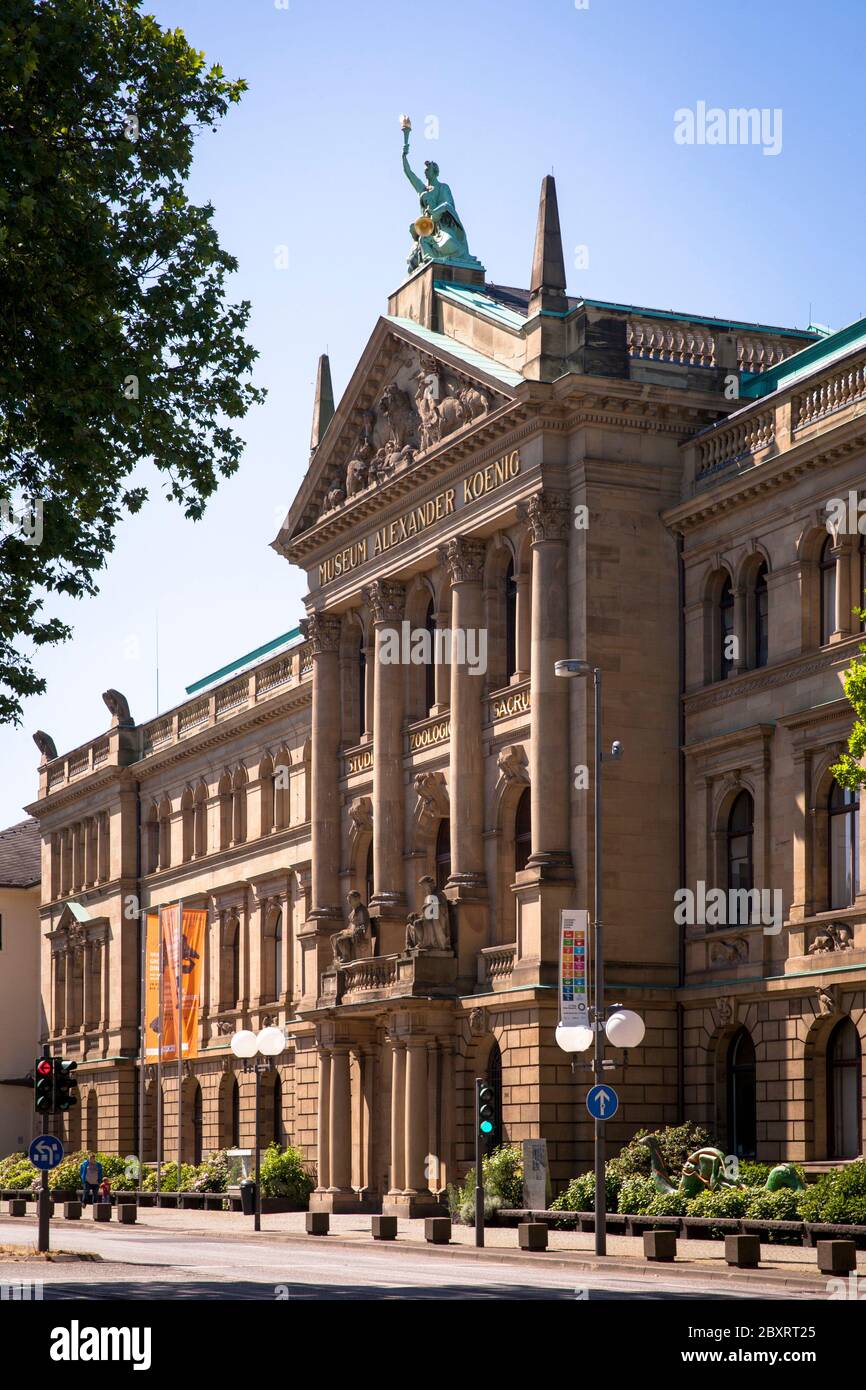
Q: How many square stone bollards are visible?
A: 12